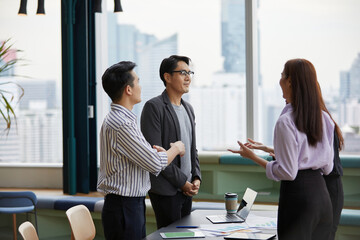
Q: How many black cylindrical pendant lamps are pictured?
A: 4